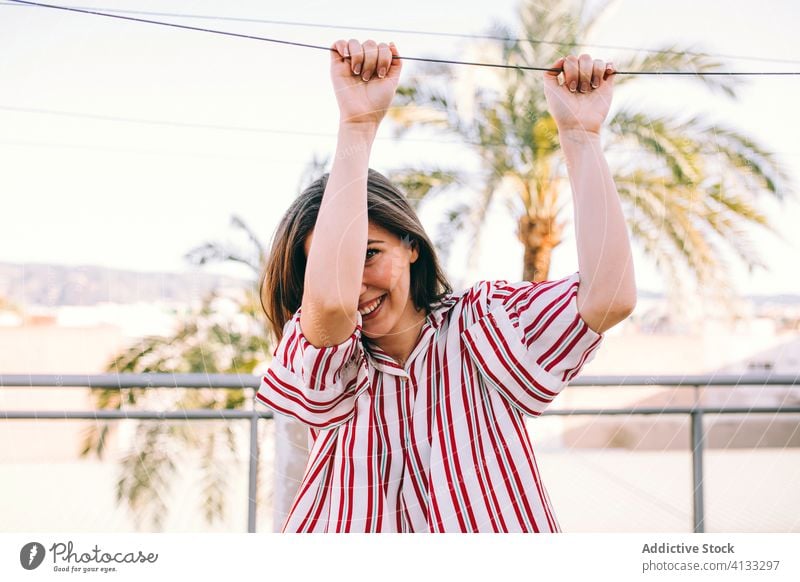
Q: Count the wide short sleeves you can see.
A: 2